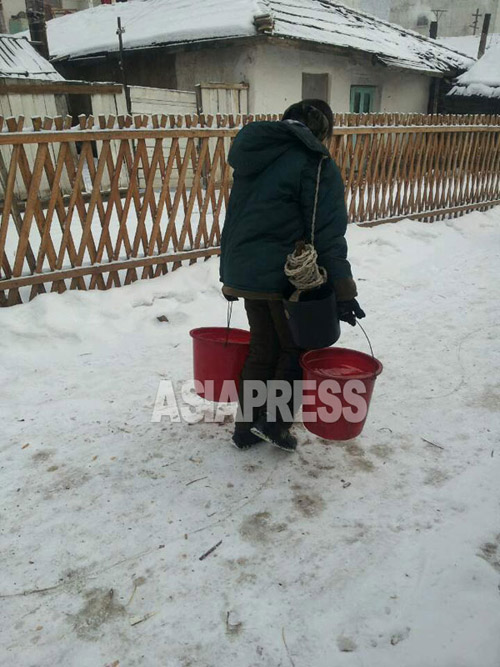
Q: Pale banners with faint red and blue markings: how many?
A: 0